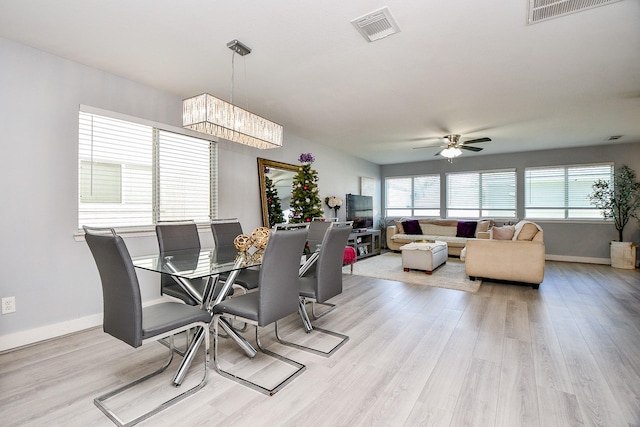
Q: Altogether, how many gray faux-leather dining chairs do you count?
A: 6